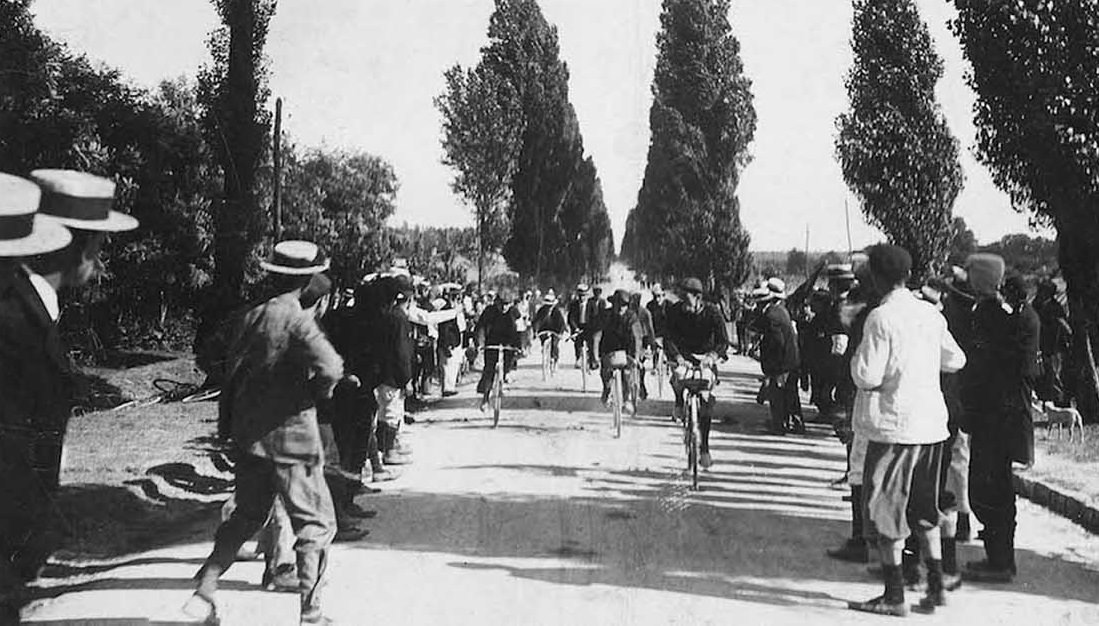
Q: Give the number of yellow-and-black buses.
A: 0